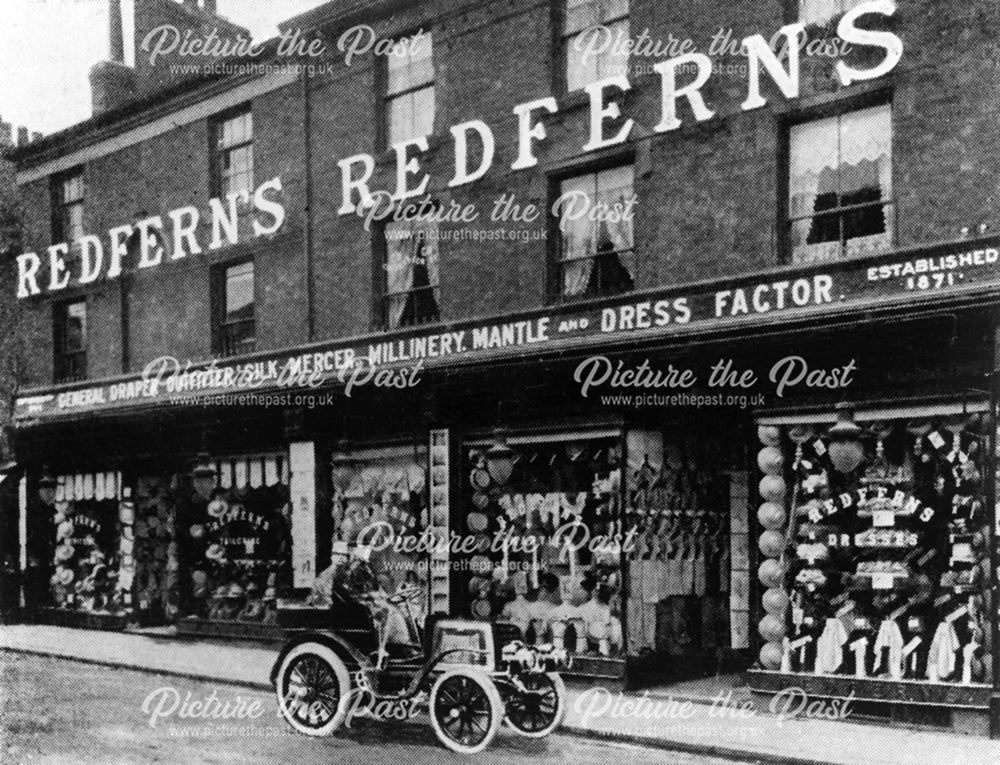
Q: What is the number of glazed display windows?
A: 5